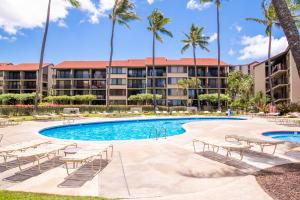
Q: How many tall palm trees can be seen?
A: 7